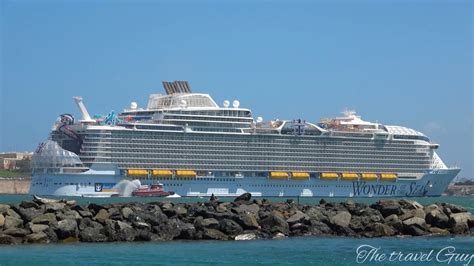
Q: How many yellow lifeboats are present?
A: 9